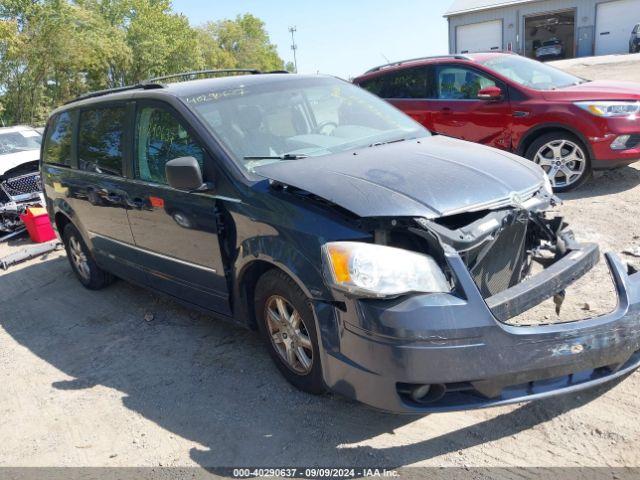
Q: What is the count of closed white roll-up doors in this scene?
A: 2